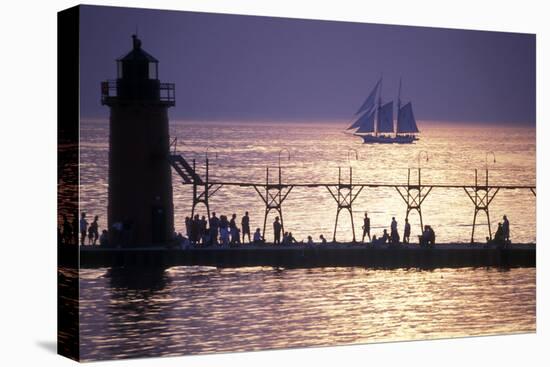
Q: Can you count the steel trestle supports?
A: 5